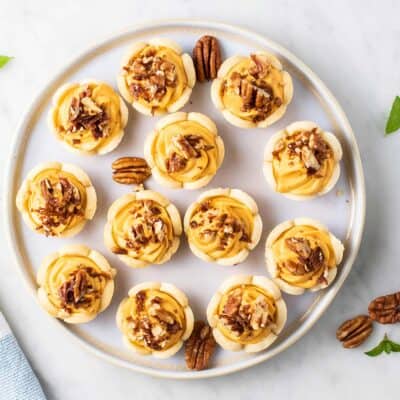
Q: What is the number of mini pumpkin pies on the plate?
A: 12